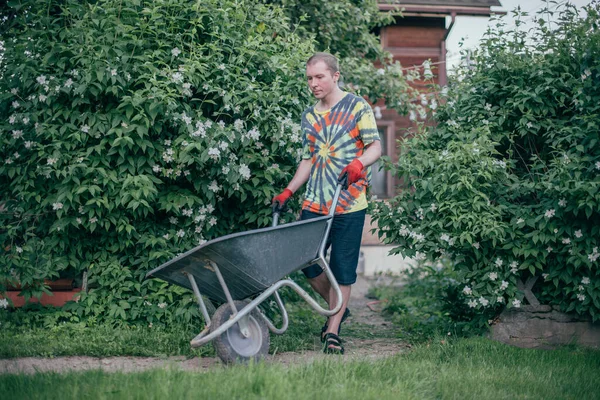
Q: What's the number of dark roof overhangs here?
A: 1